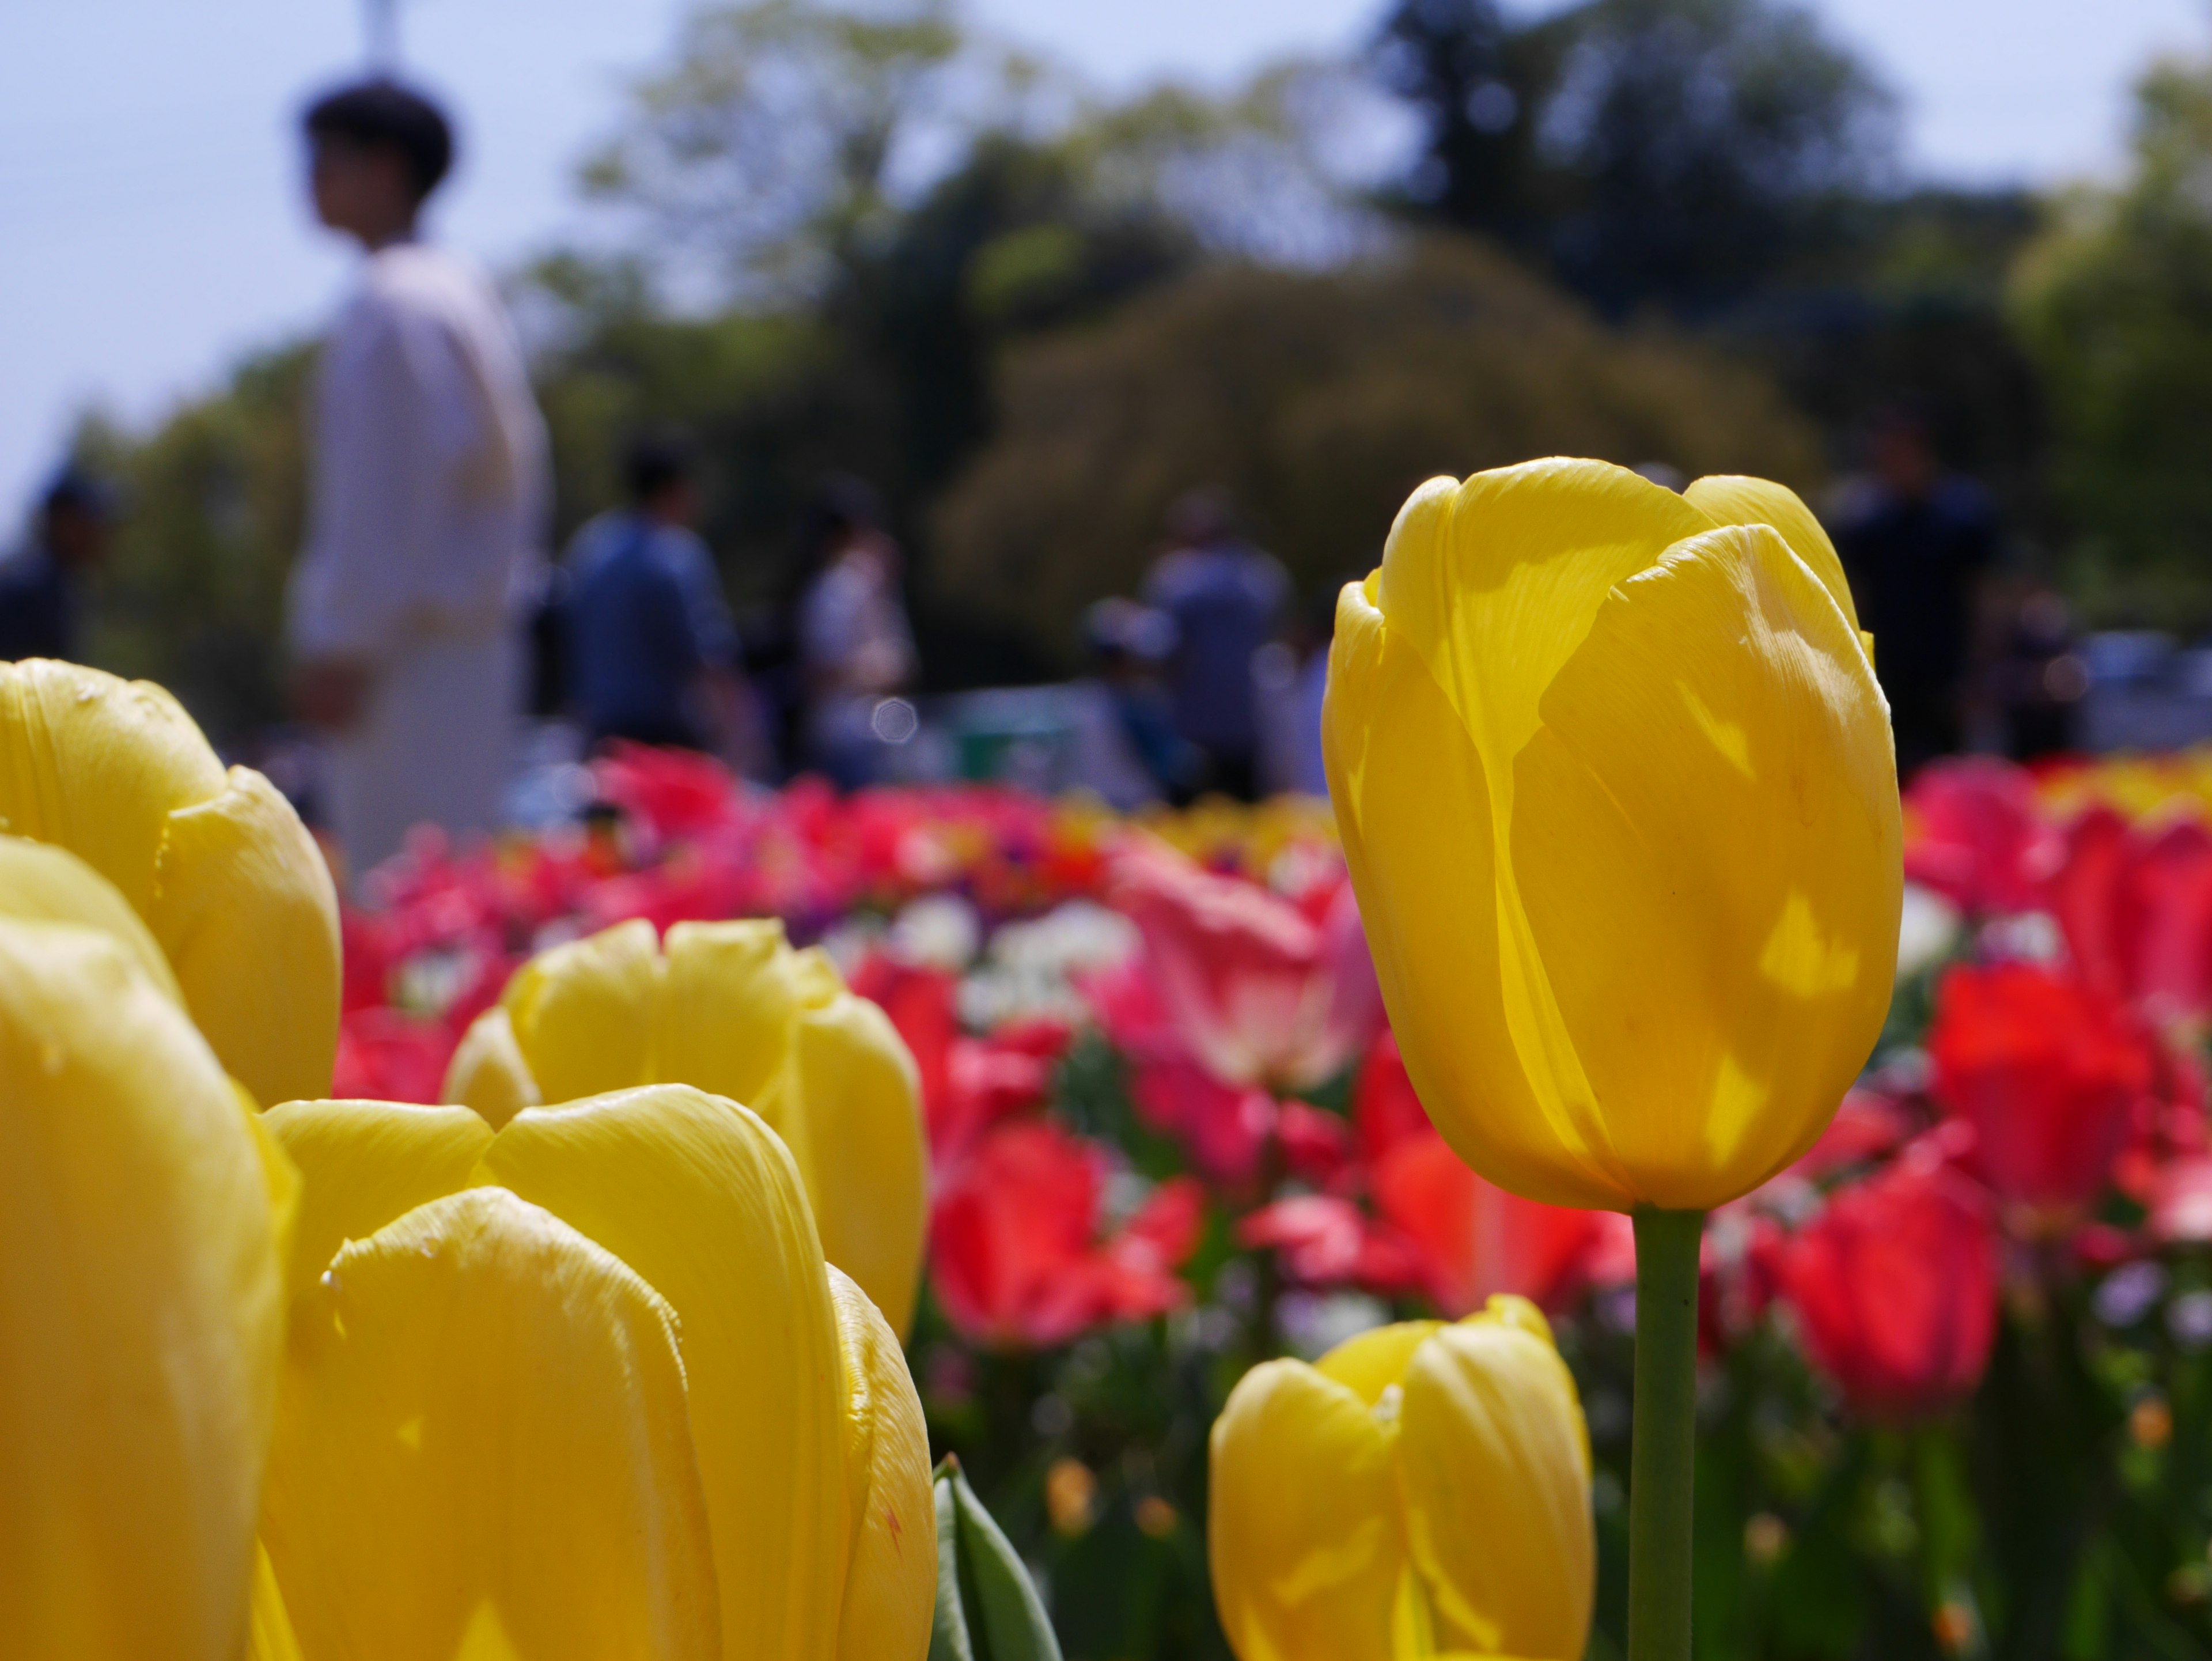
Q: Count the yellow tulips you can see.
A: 6